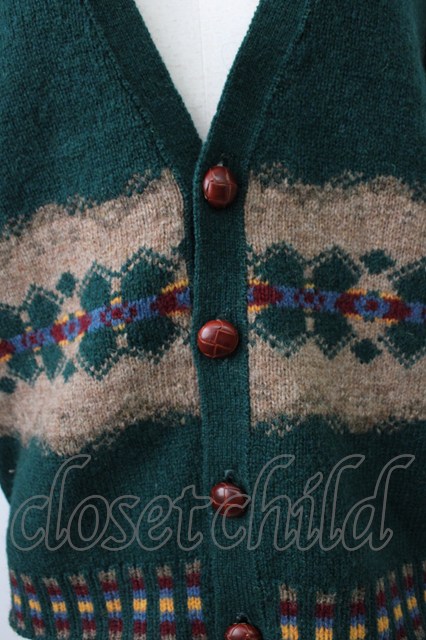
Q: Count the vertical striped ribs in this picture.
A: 15